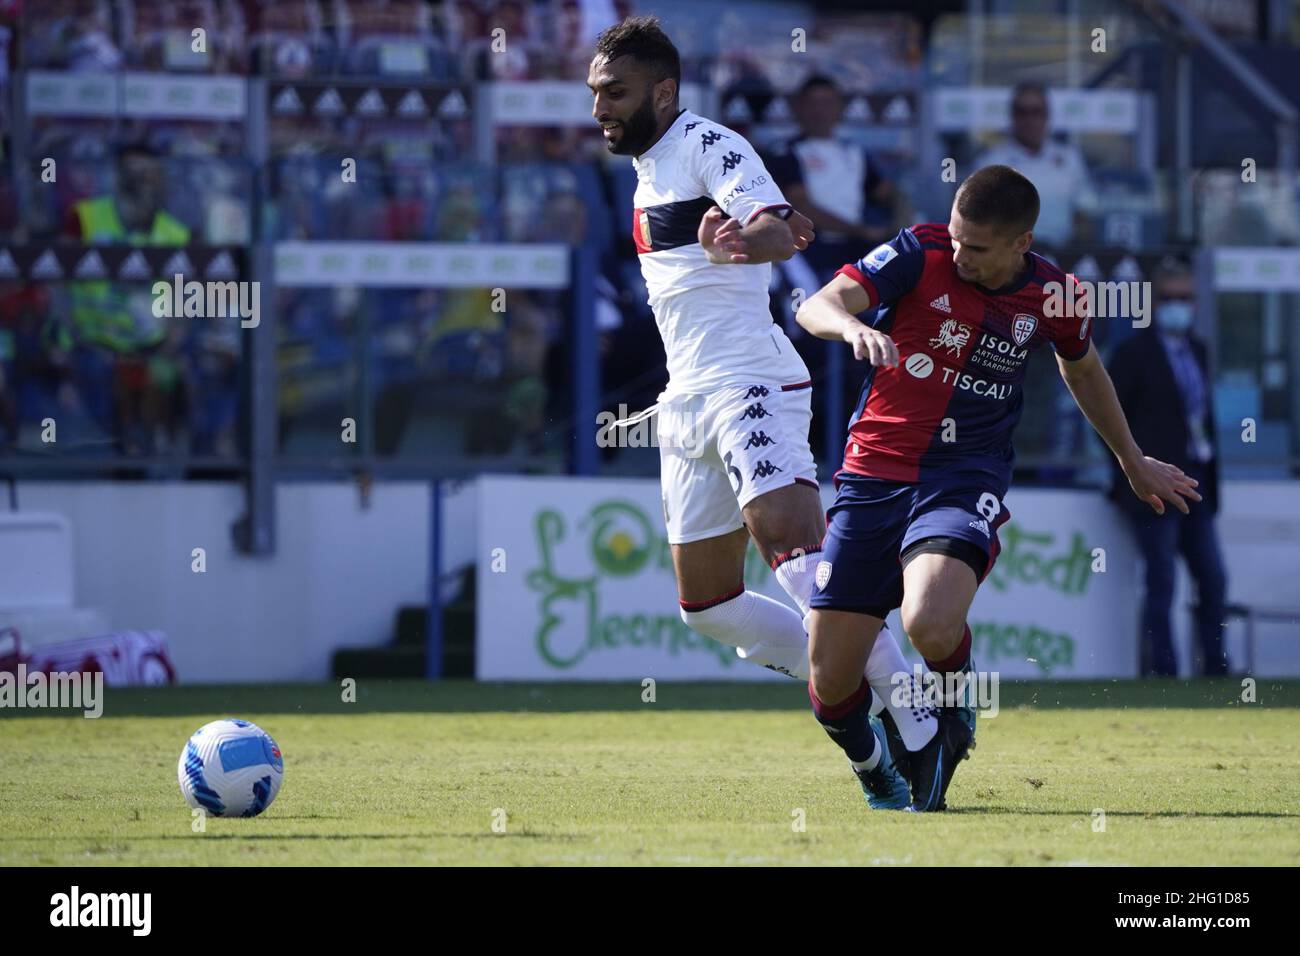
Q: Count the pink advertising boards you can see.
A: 0